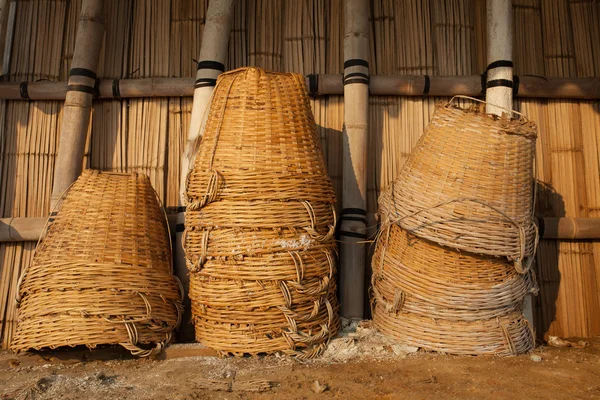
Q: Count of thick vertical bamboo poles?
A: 4